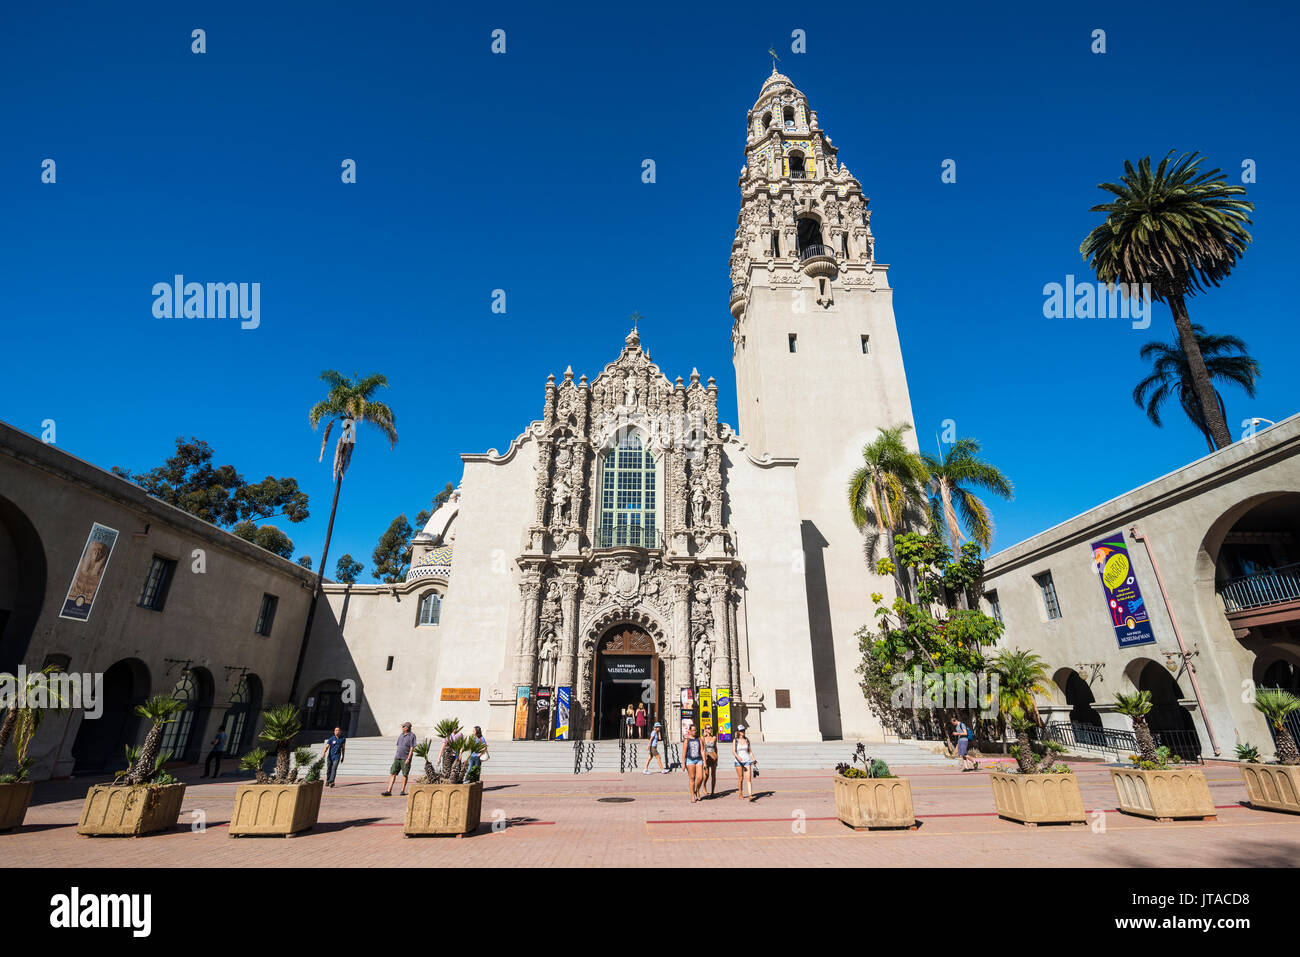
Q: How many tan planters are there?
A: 8